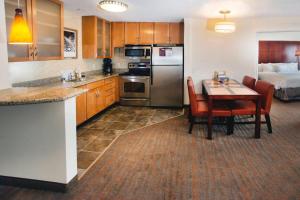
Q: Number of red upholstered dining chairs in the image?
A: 4